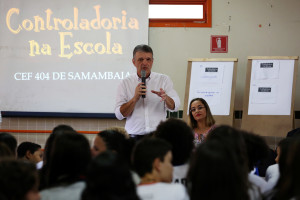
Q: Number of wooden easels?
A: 2